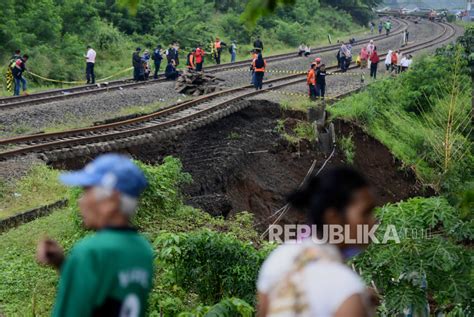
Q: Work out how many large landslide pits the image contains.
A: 1